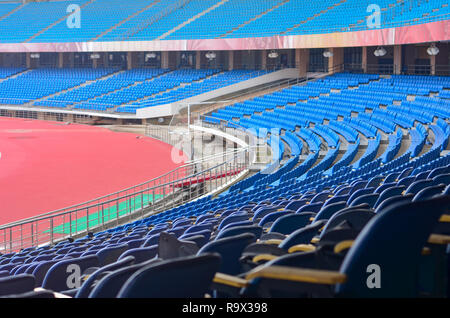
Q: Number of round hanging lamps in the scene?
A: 8